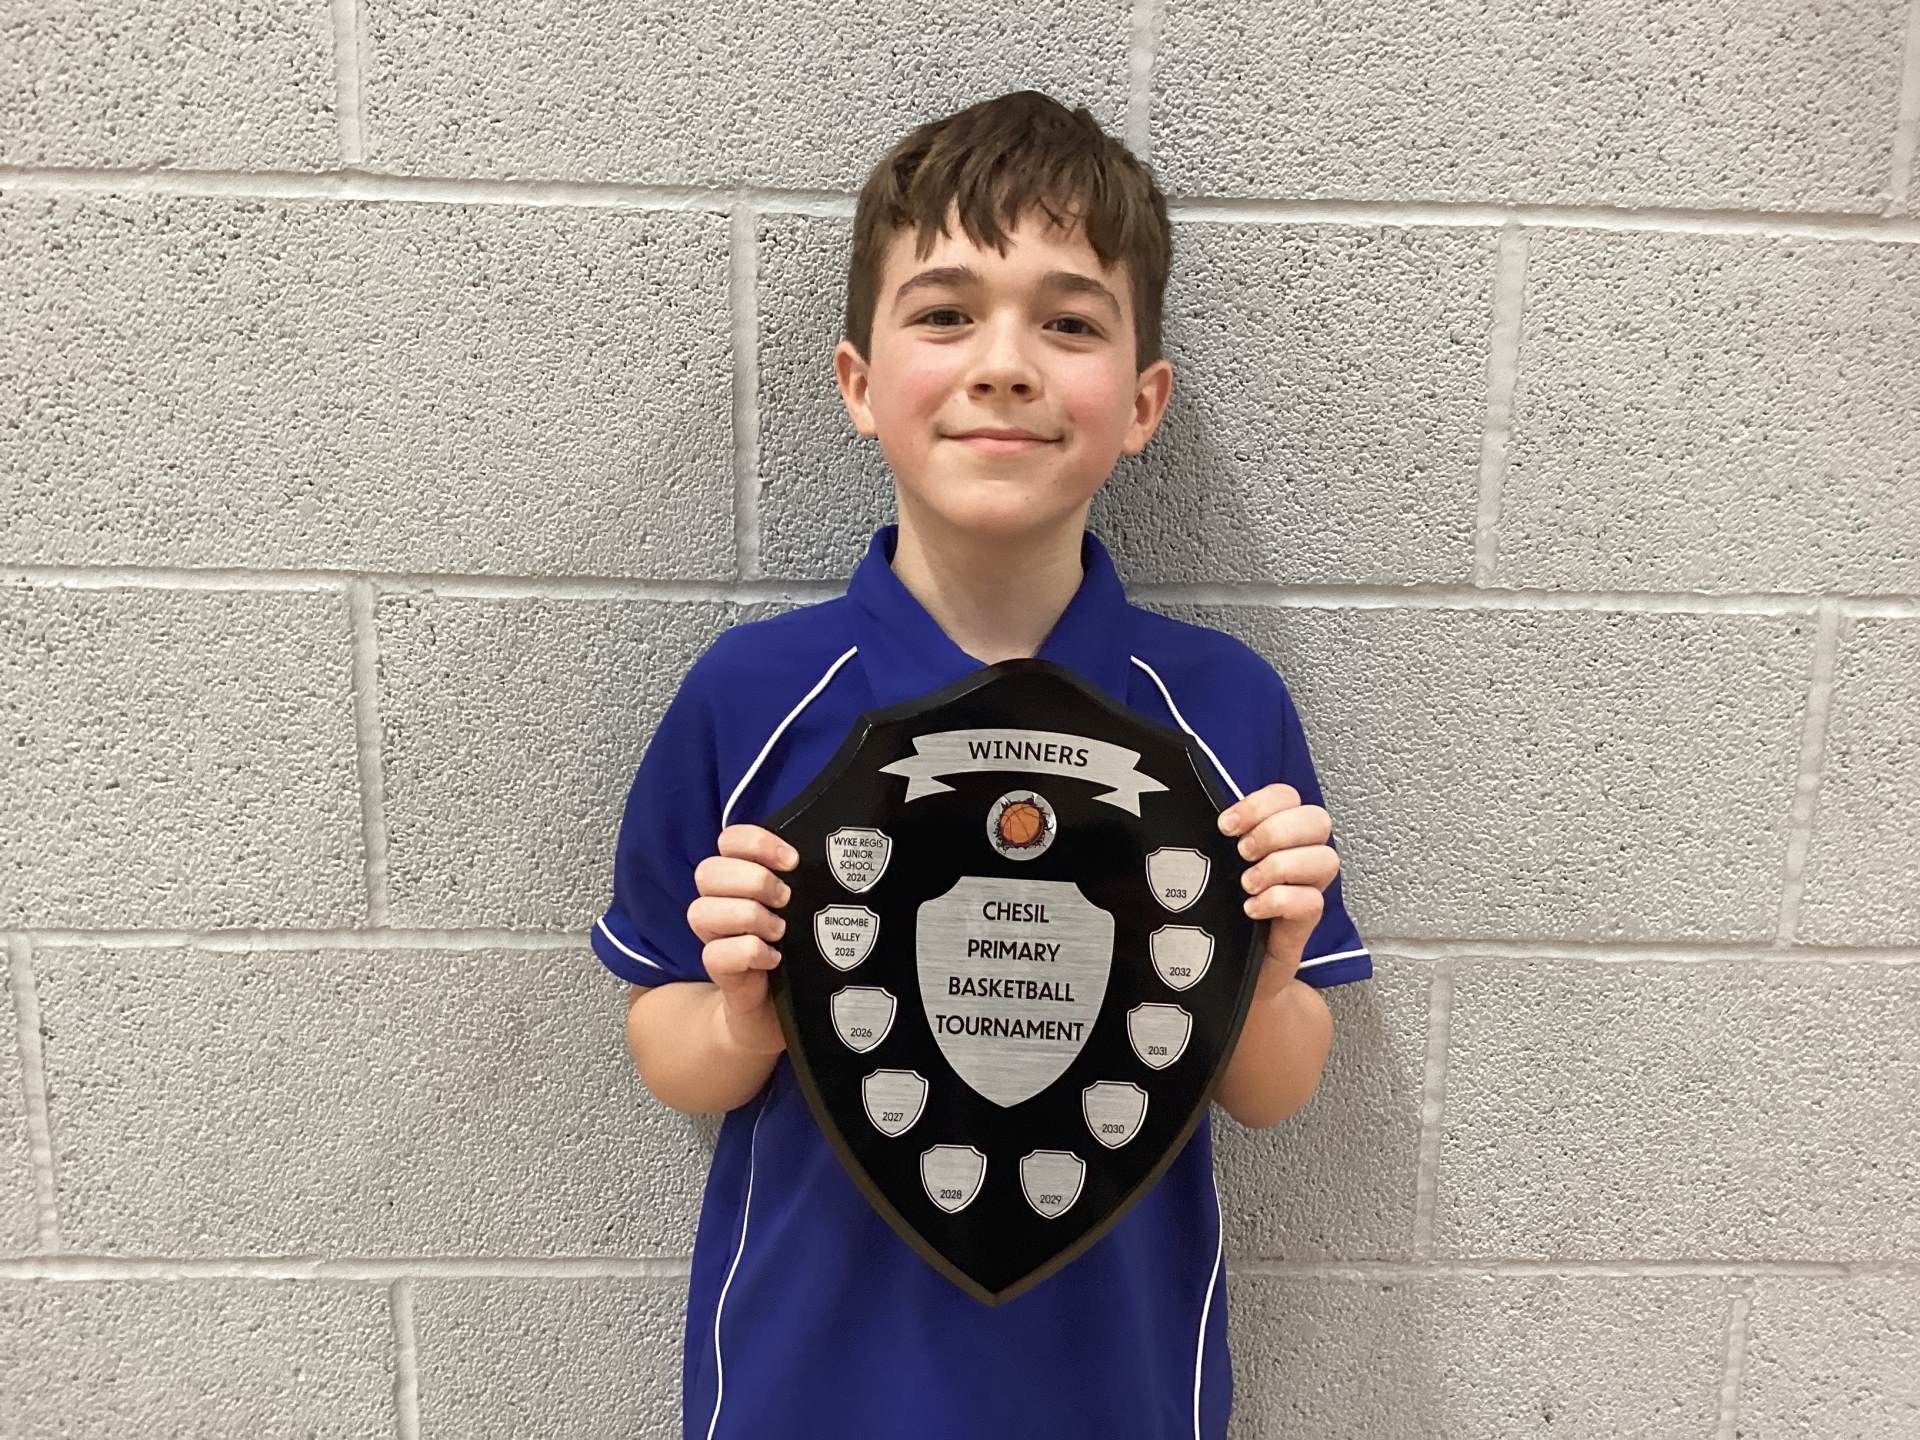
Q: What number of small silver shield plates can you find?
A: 10